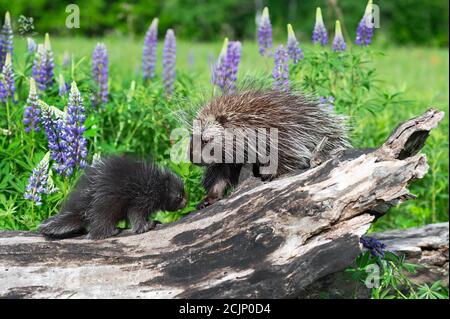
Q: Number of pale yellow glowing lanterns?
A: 0